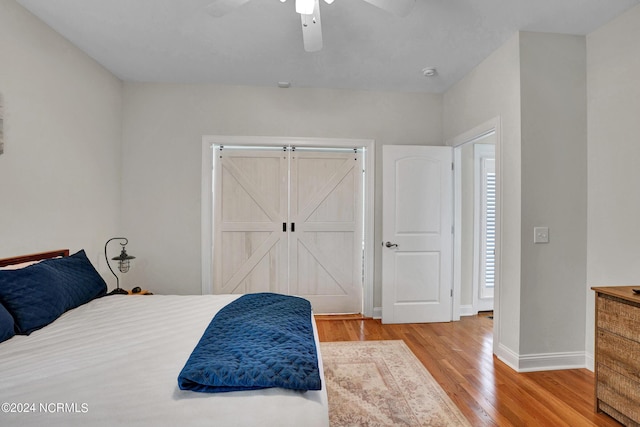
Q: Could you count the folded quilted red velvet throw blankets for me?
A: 0